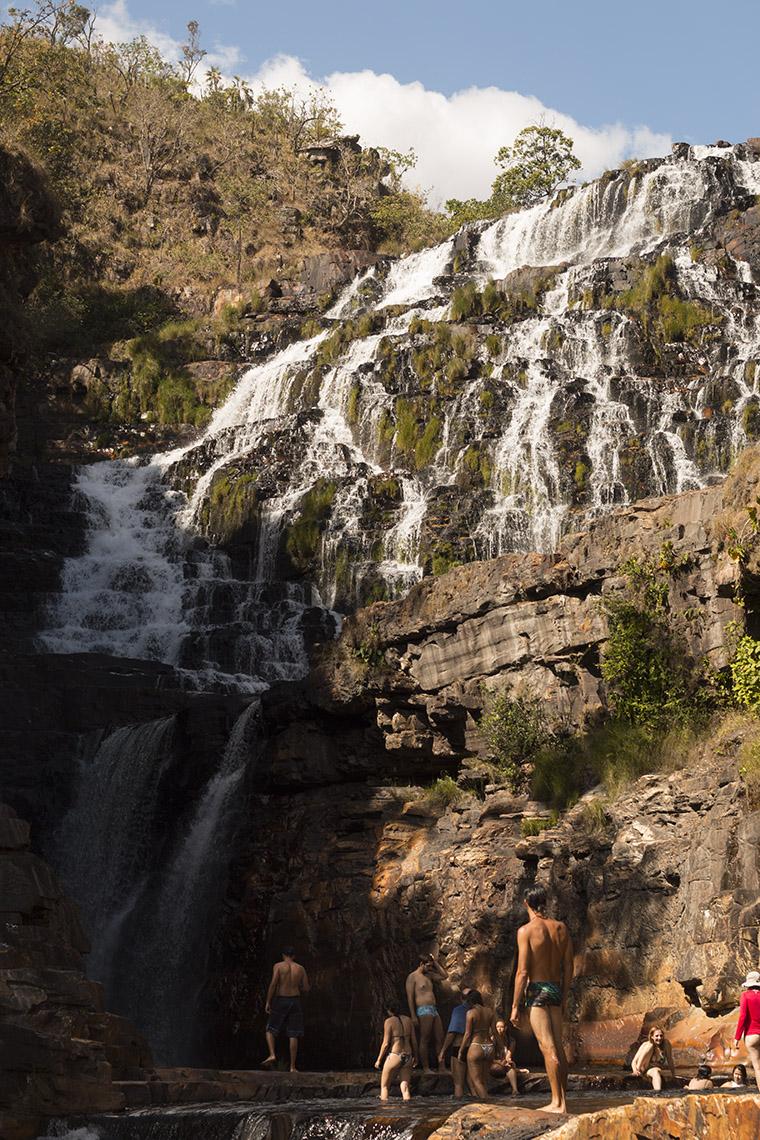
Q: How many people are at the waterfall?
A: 11